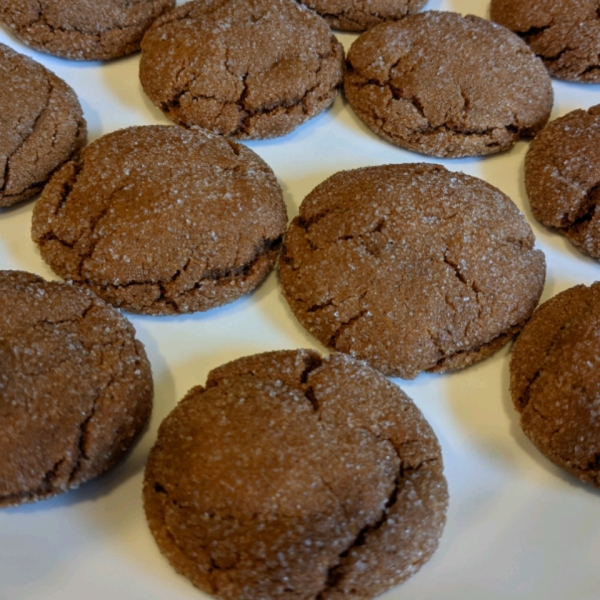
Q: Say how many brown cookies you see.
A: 12